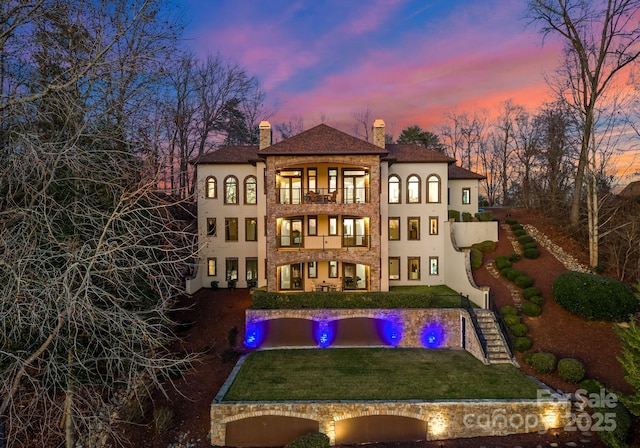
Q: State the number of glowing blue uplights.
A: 4